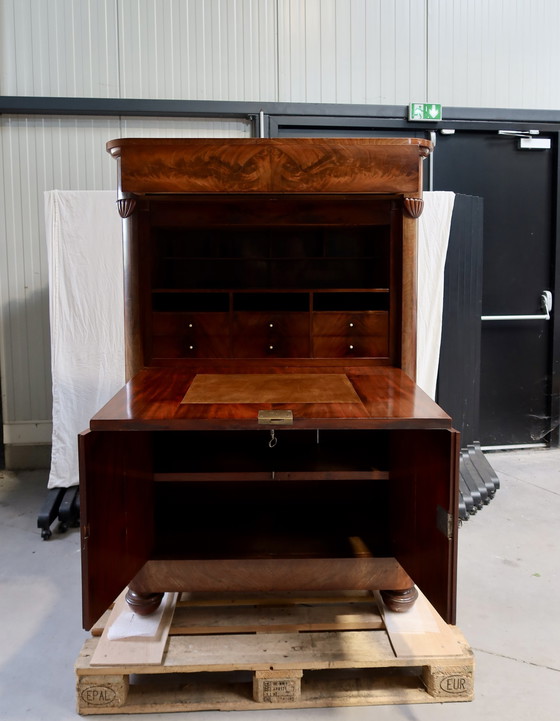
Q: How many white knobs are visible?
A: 6